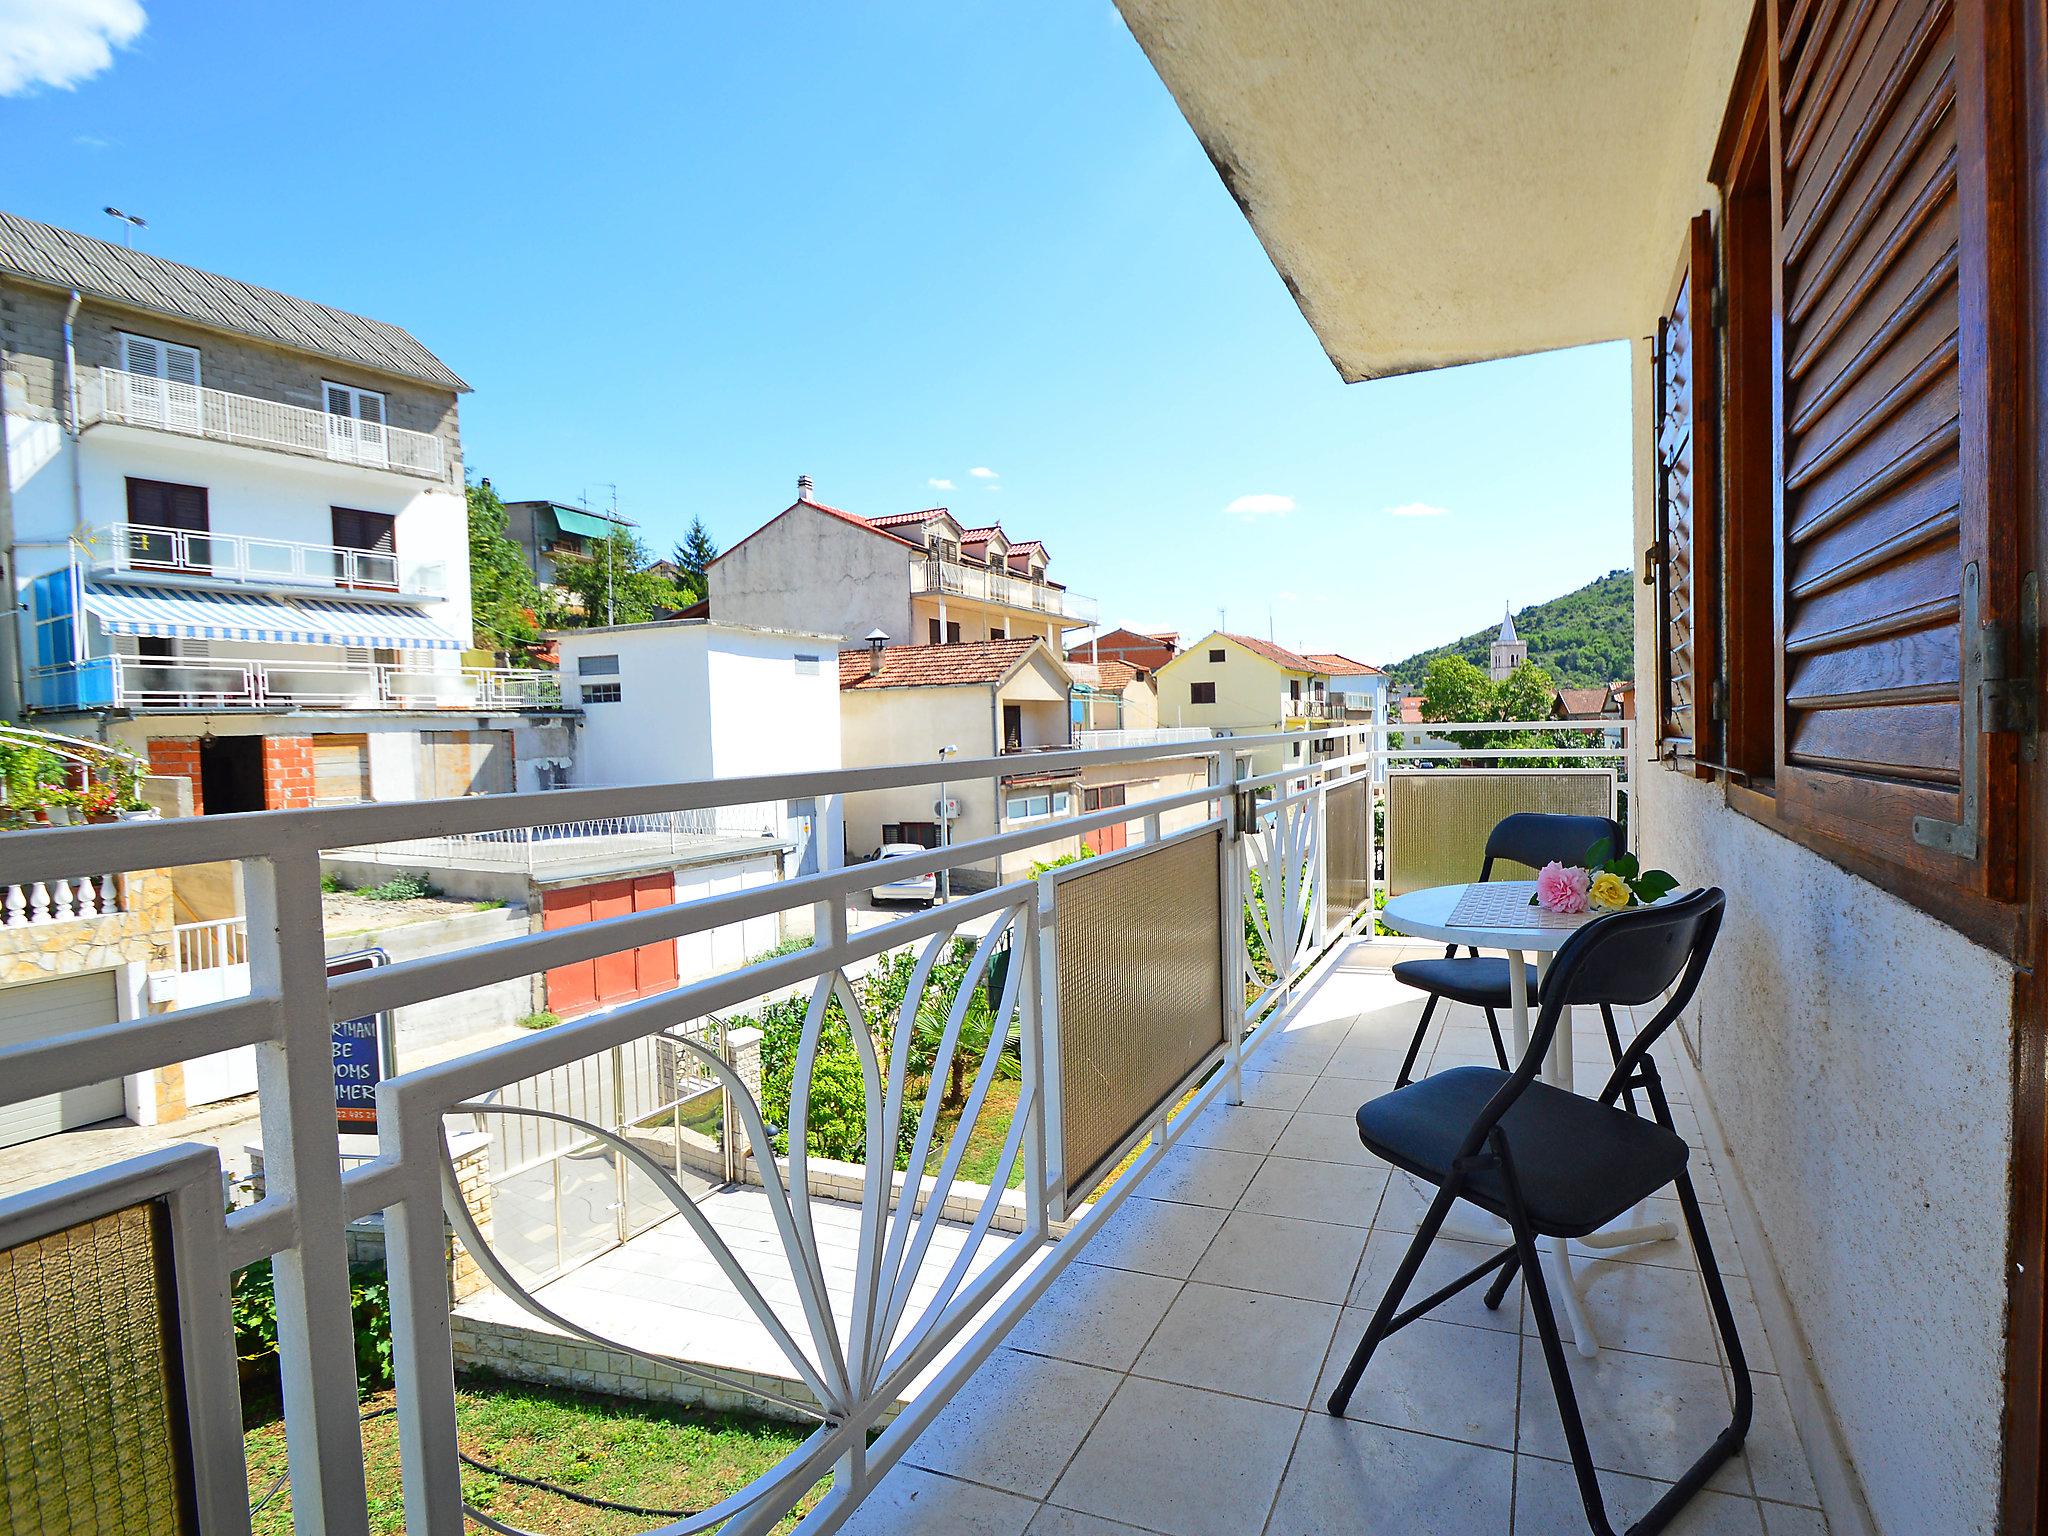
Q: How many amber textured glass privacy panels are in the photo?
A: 4